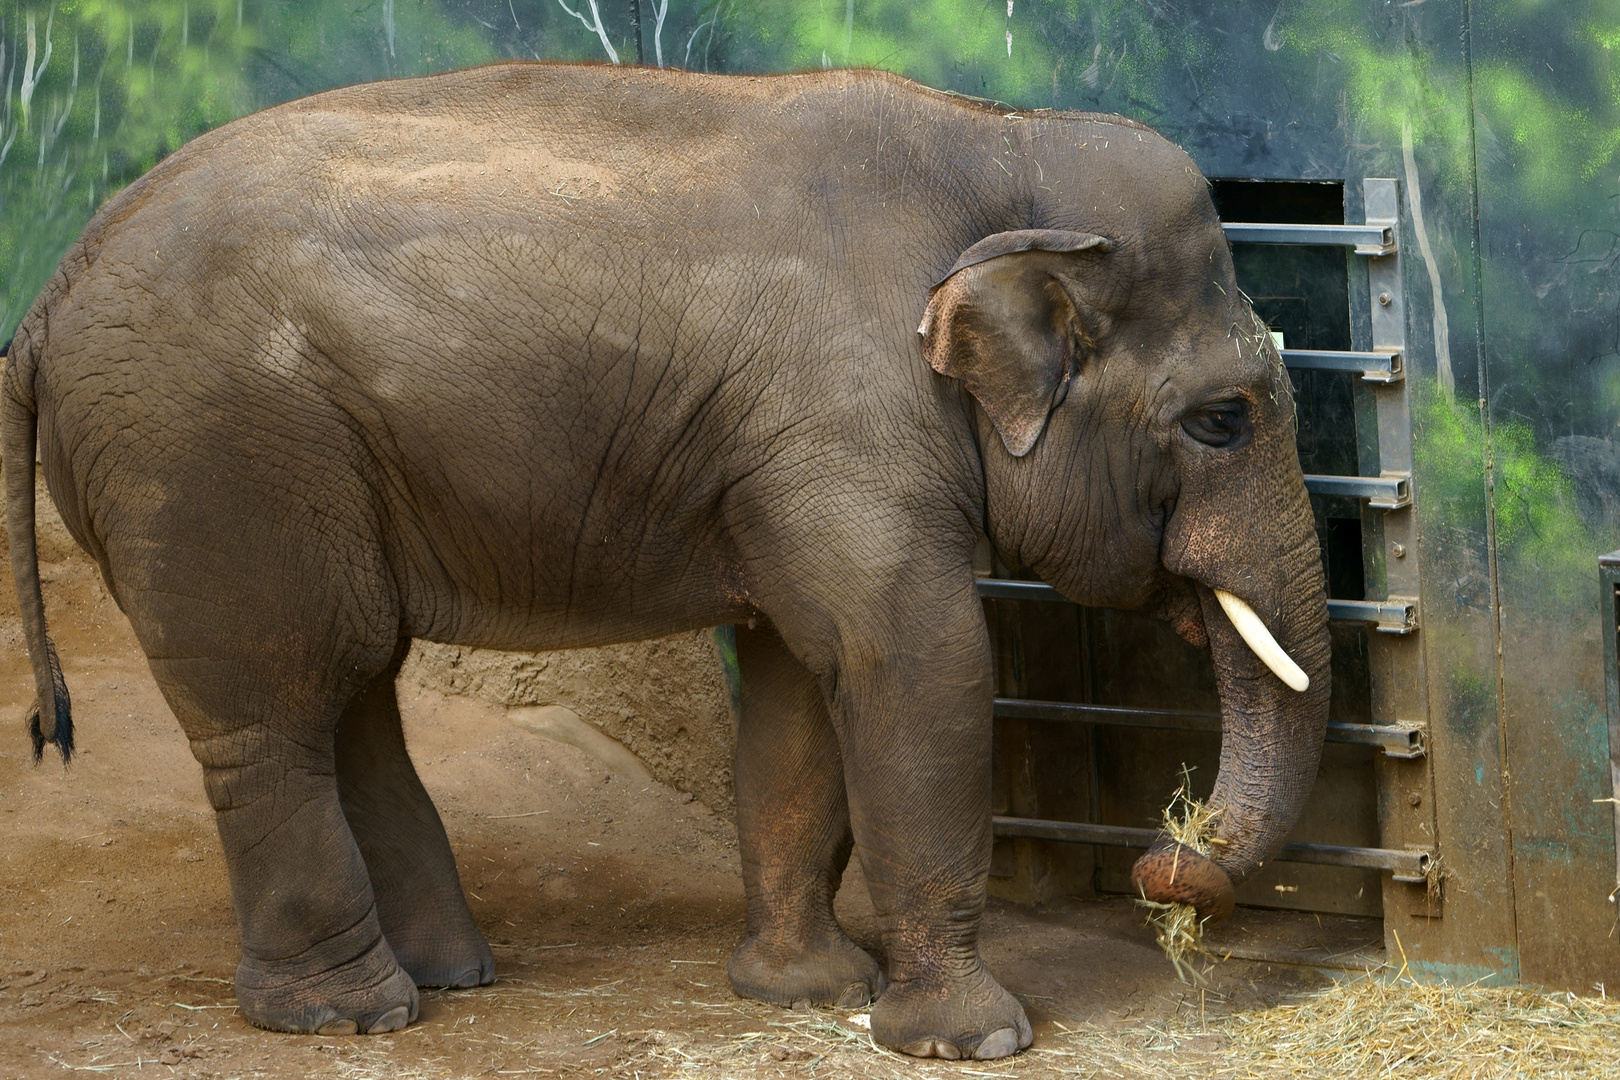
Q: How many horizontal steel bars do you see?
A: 6